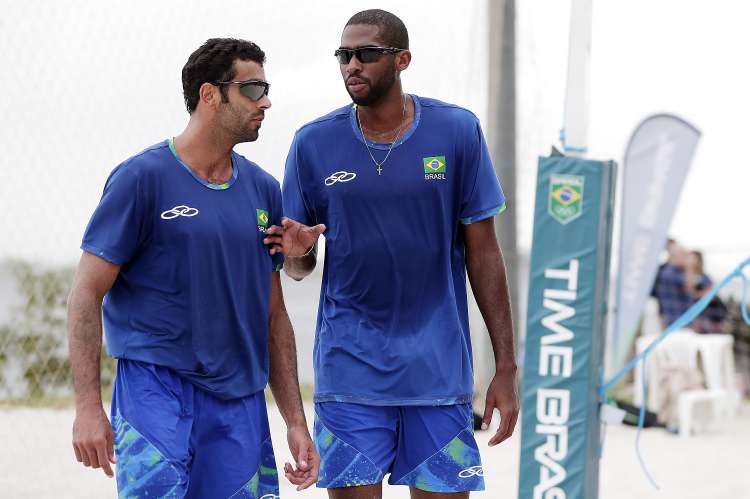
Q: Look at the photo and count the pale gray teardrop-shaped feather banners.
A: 1